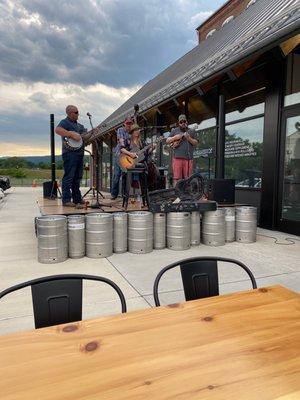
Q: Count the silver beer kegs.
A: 11